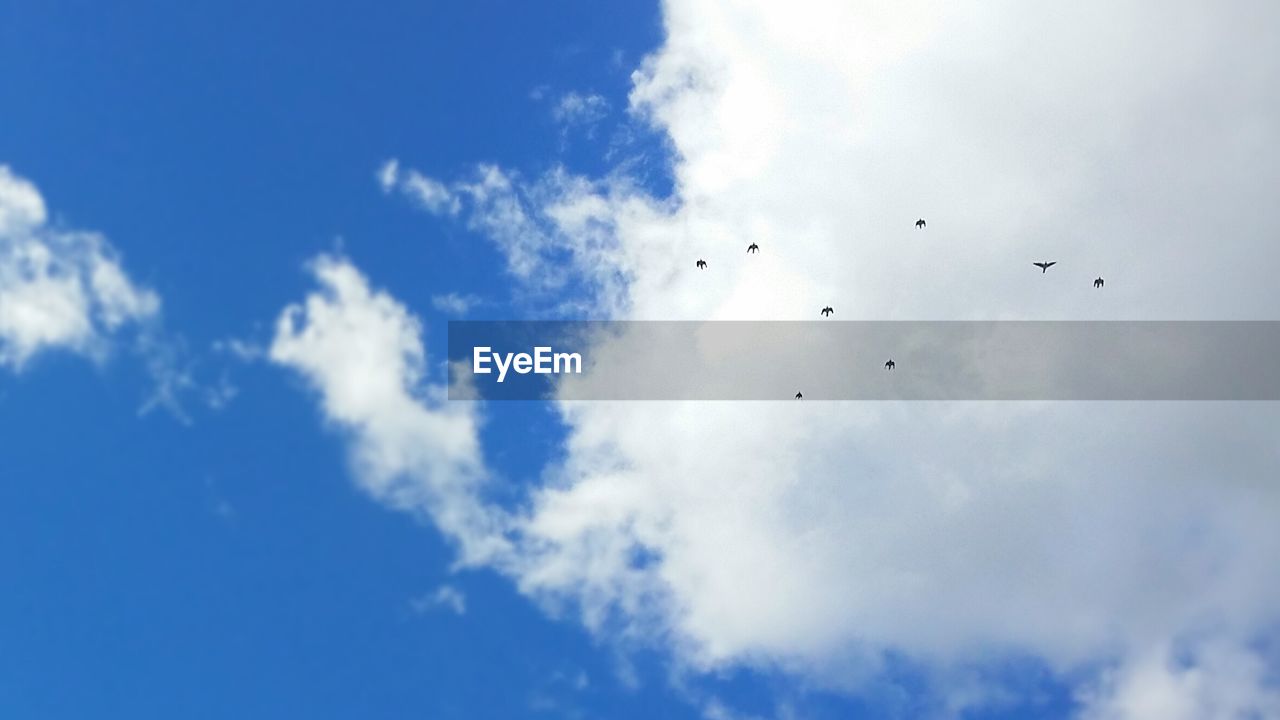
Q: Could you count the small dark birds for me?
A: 8